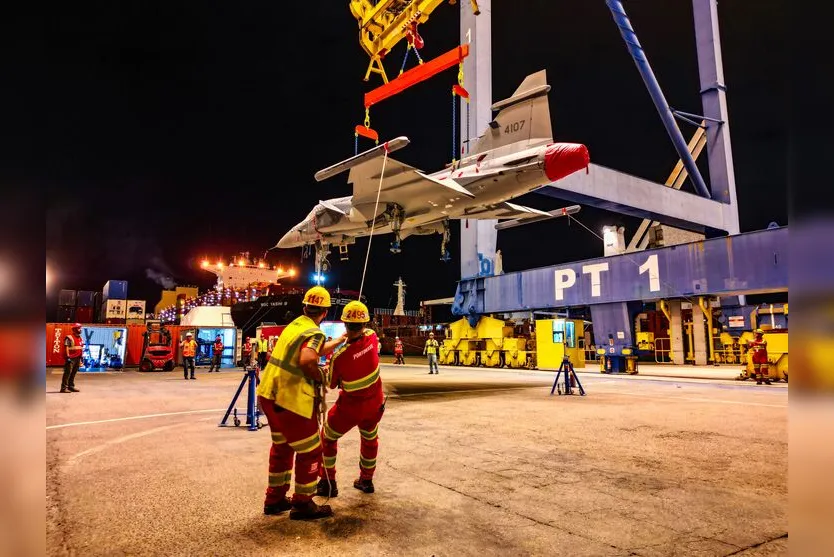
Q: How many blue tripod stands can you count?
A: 2